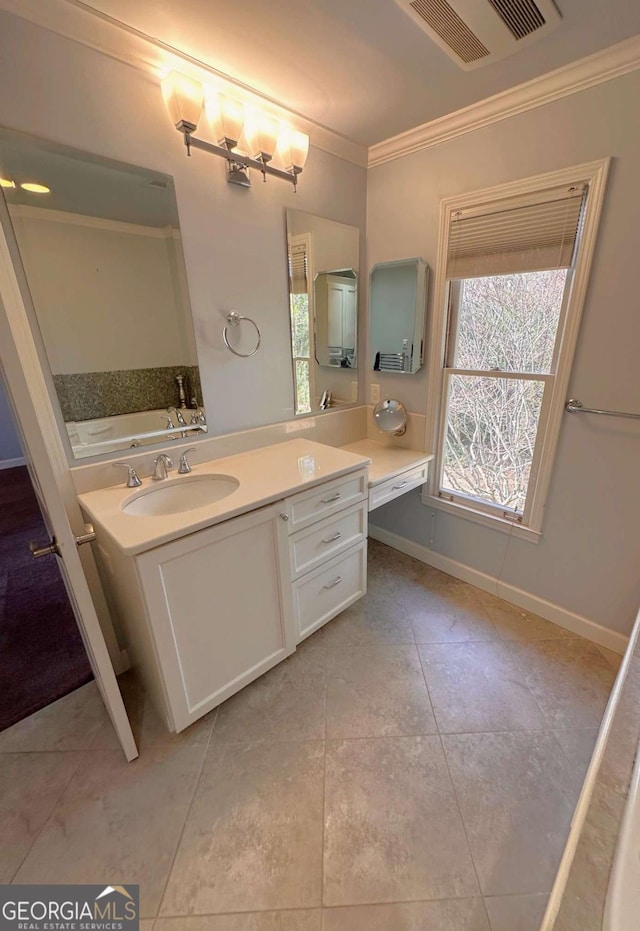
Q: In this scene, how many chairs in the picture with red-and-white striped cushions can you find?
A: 0